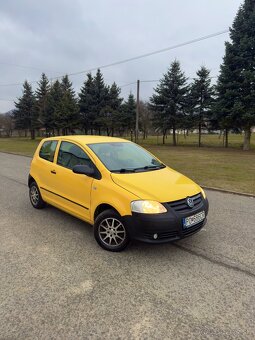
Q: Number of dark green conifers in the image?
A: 11